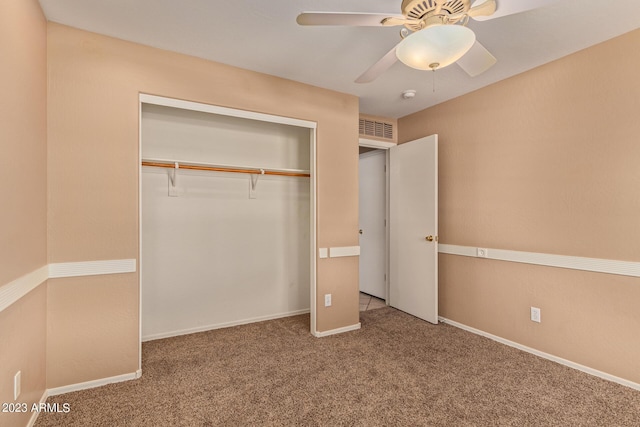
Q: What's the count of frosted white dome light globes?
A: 1